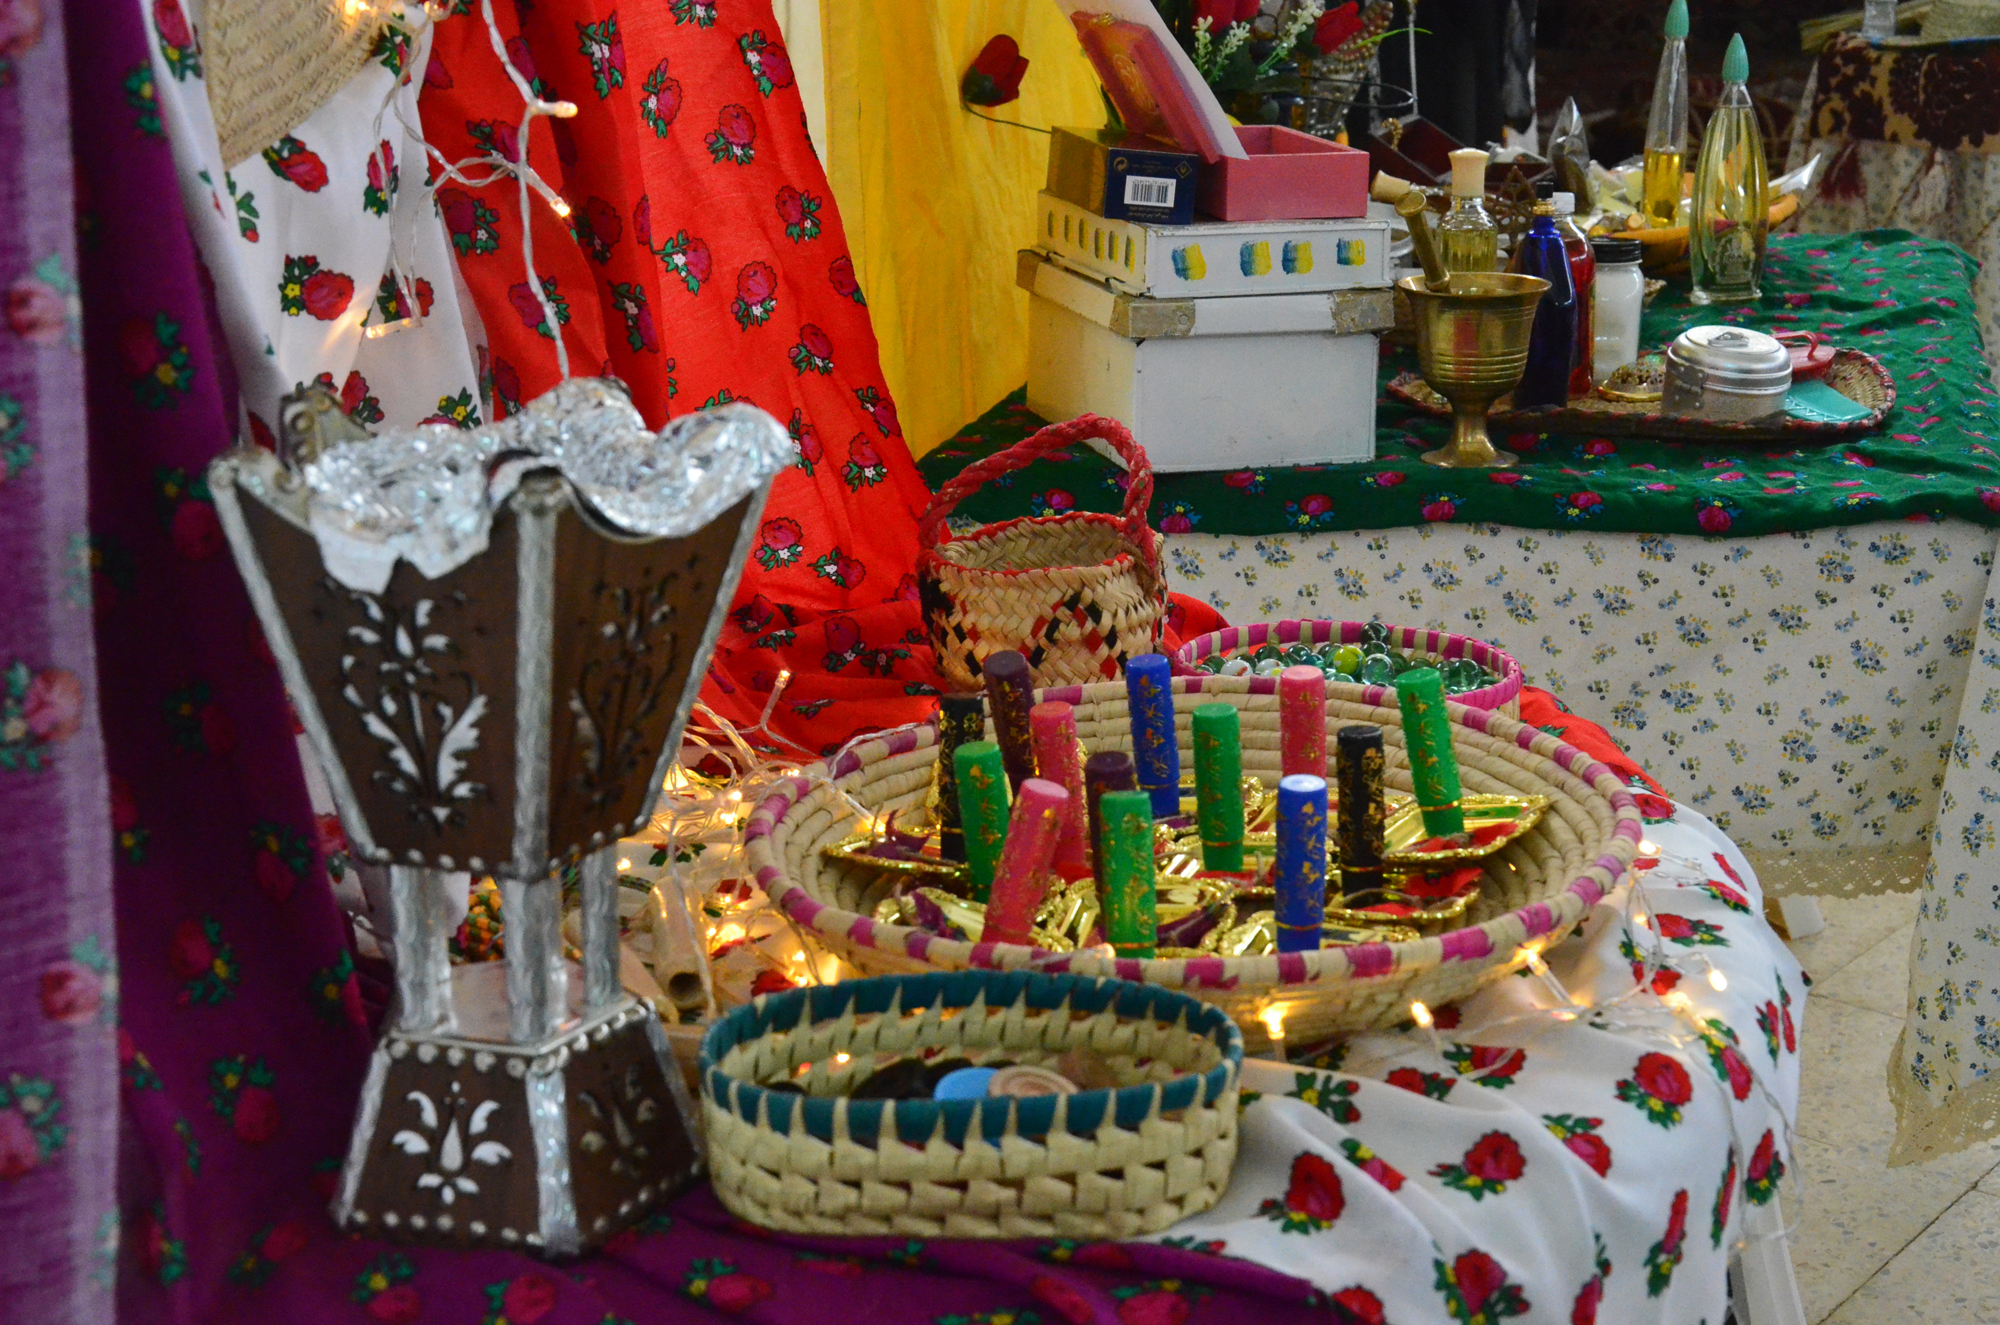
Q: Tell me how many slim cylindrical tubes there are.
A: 13